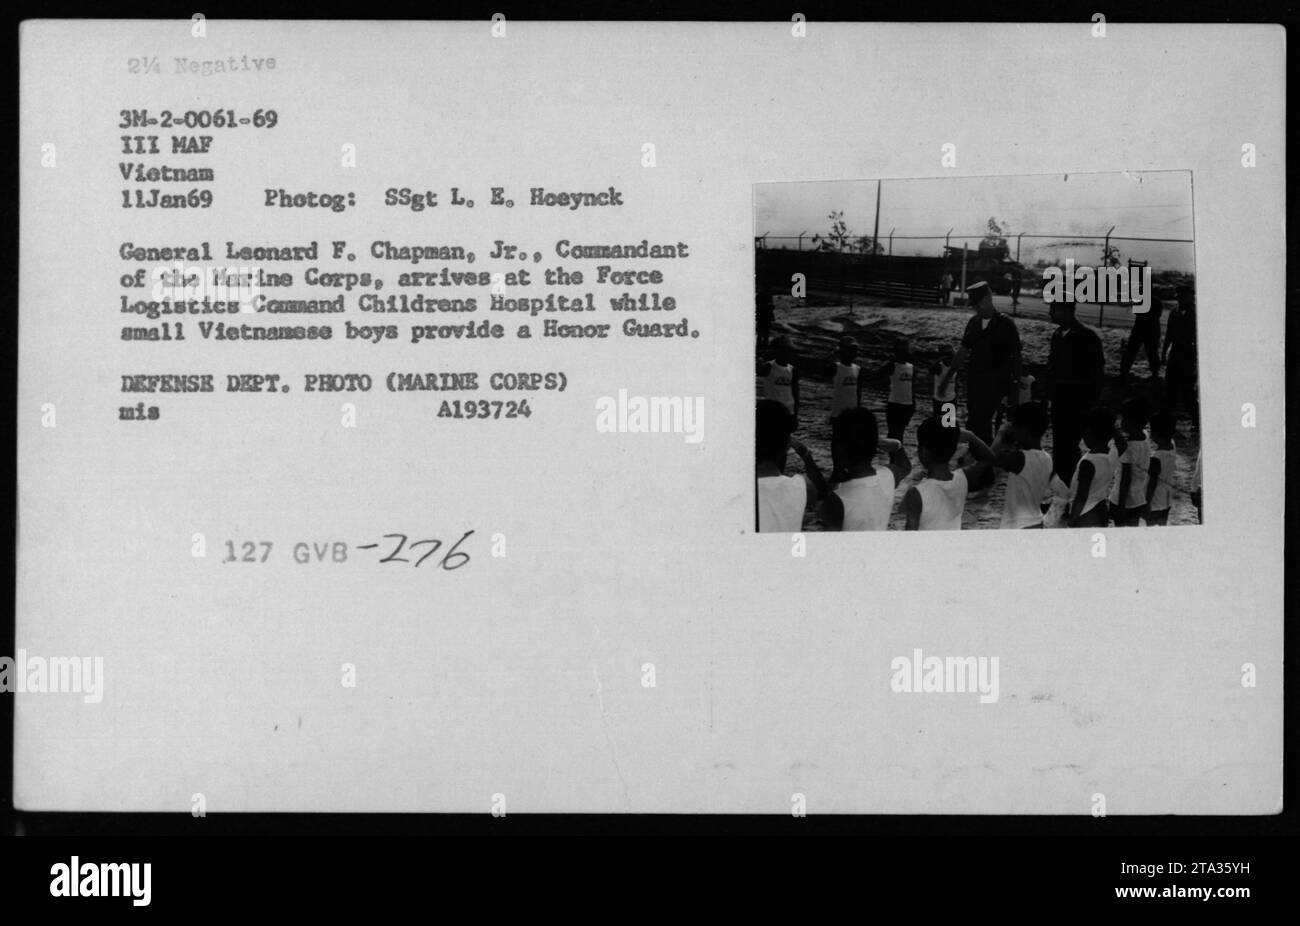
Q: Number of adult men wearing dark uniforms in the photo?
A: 4